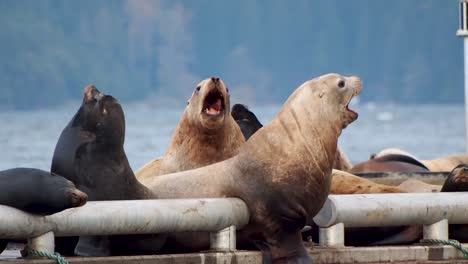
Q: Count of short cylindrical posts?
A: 4